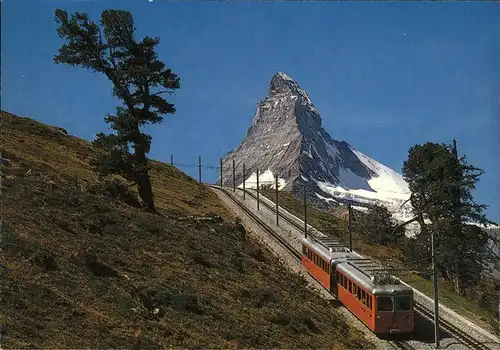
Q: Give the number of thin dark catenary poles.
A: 10